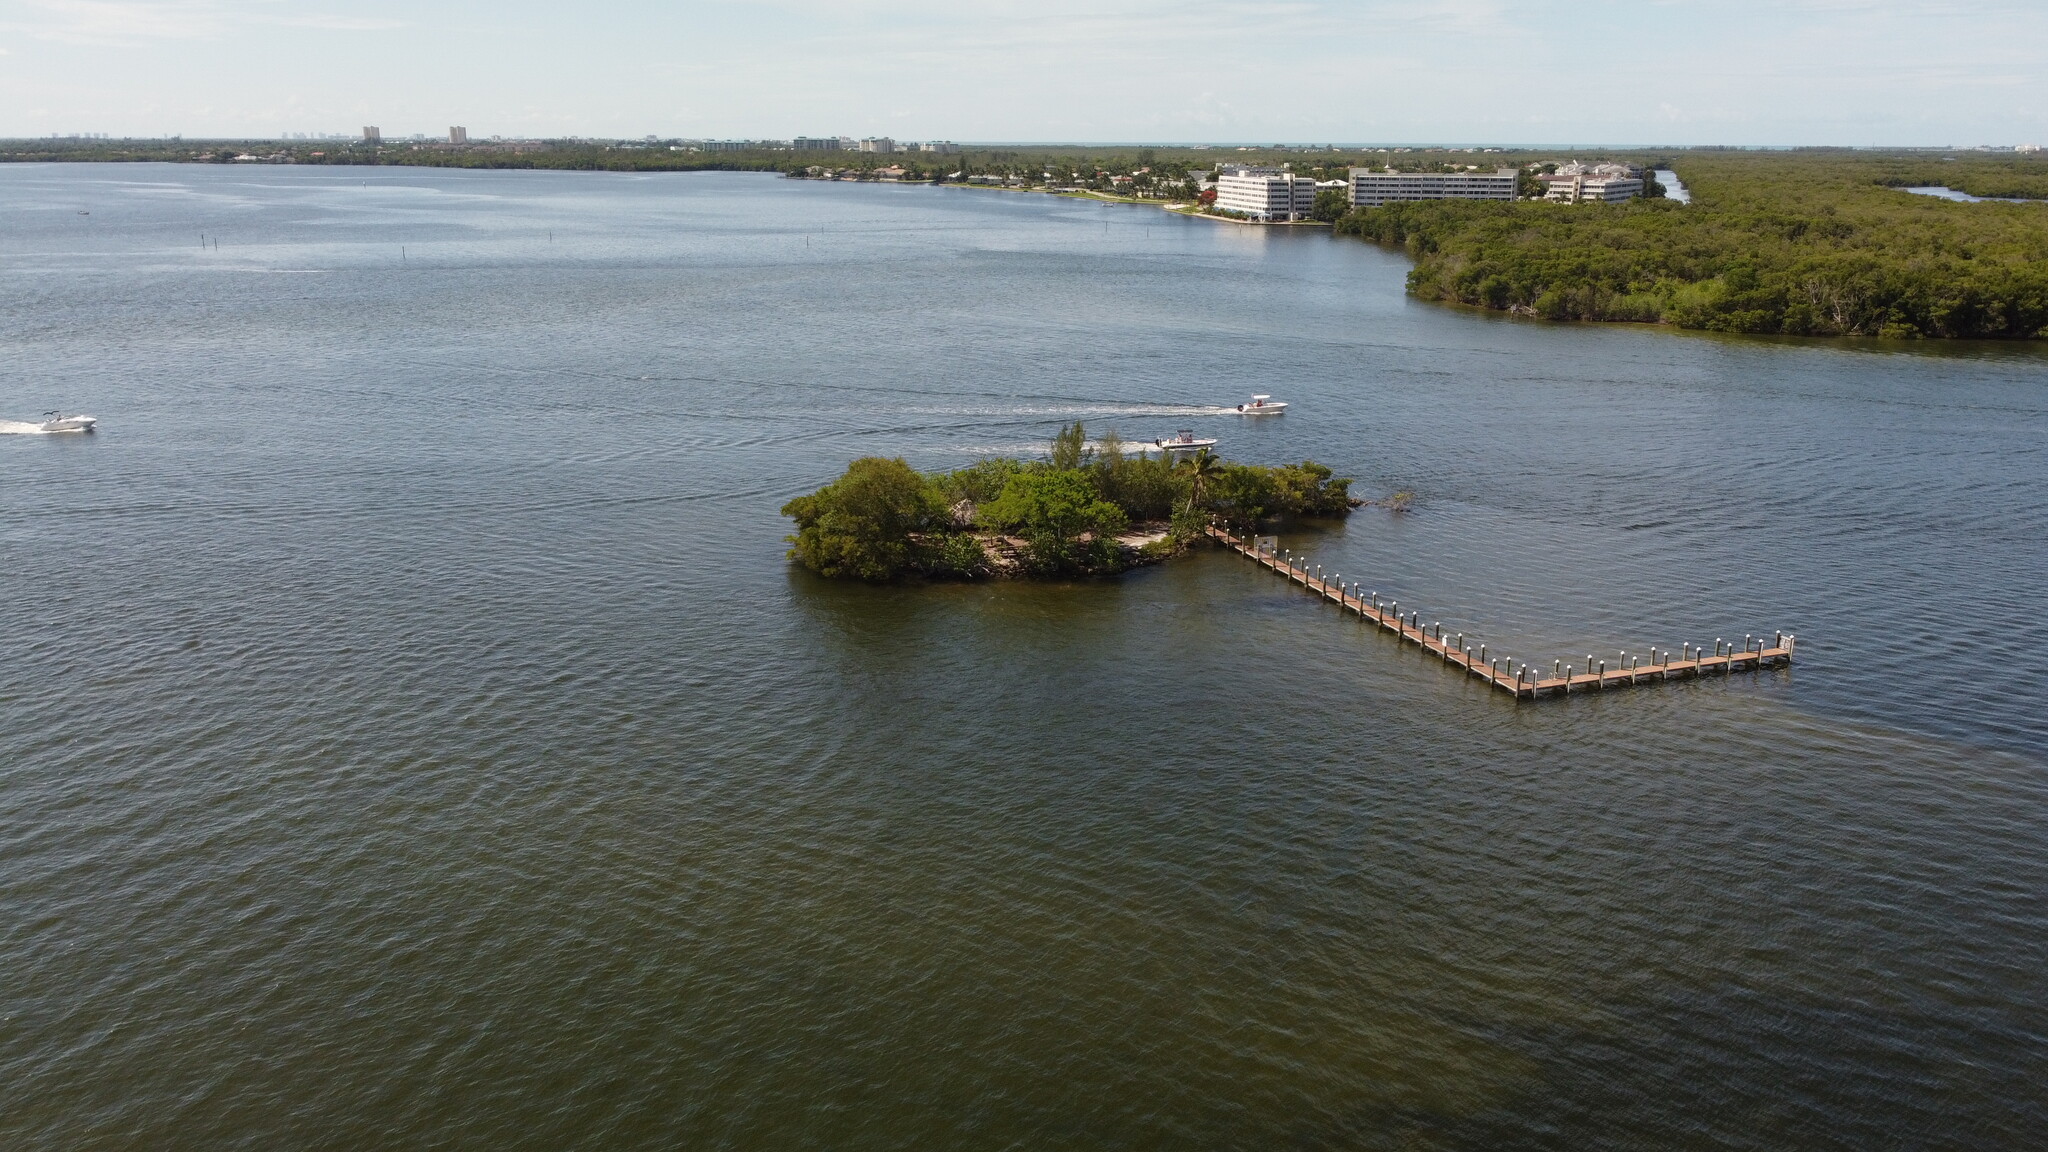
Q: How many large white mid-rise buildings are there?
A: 3